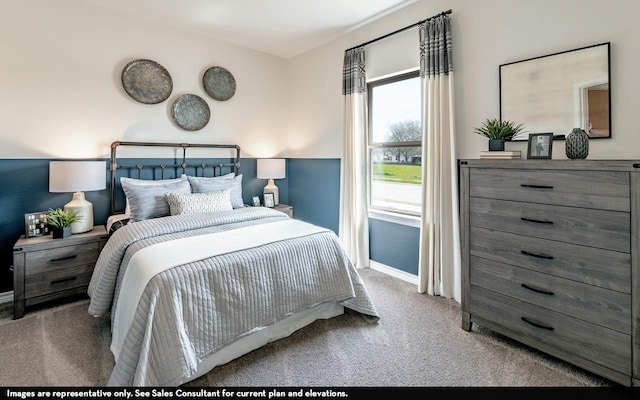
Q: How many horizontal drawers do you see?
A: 7